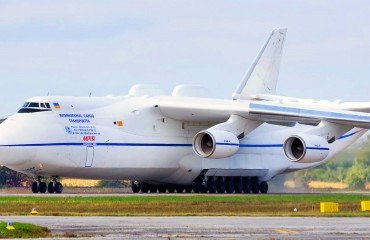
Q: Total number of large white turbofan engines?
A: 2